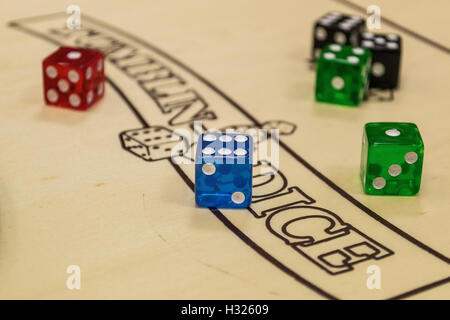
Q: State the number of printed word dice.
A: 1